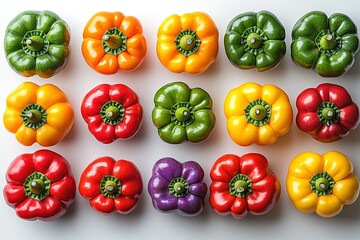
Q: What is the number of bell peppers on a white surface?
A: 15